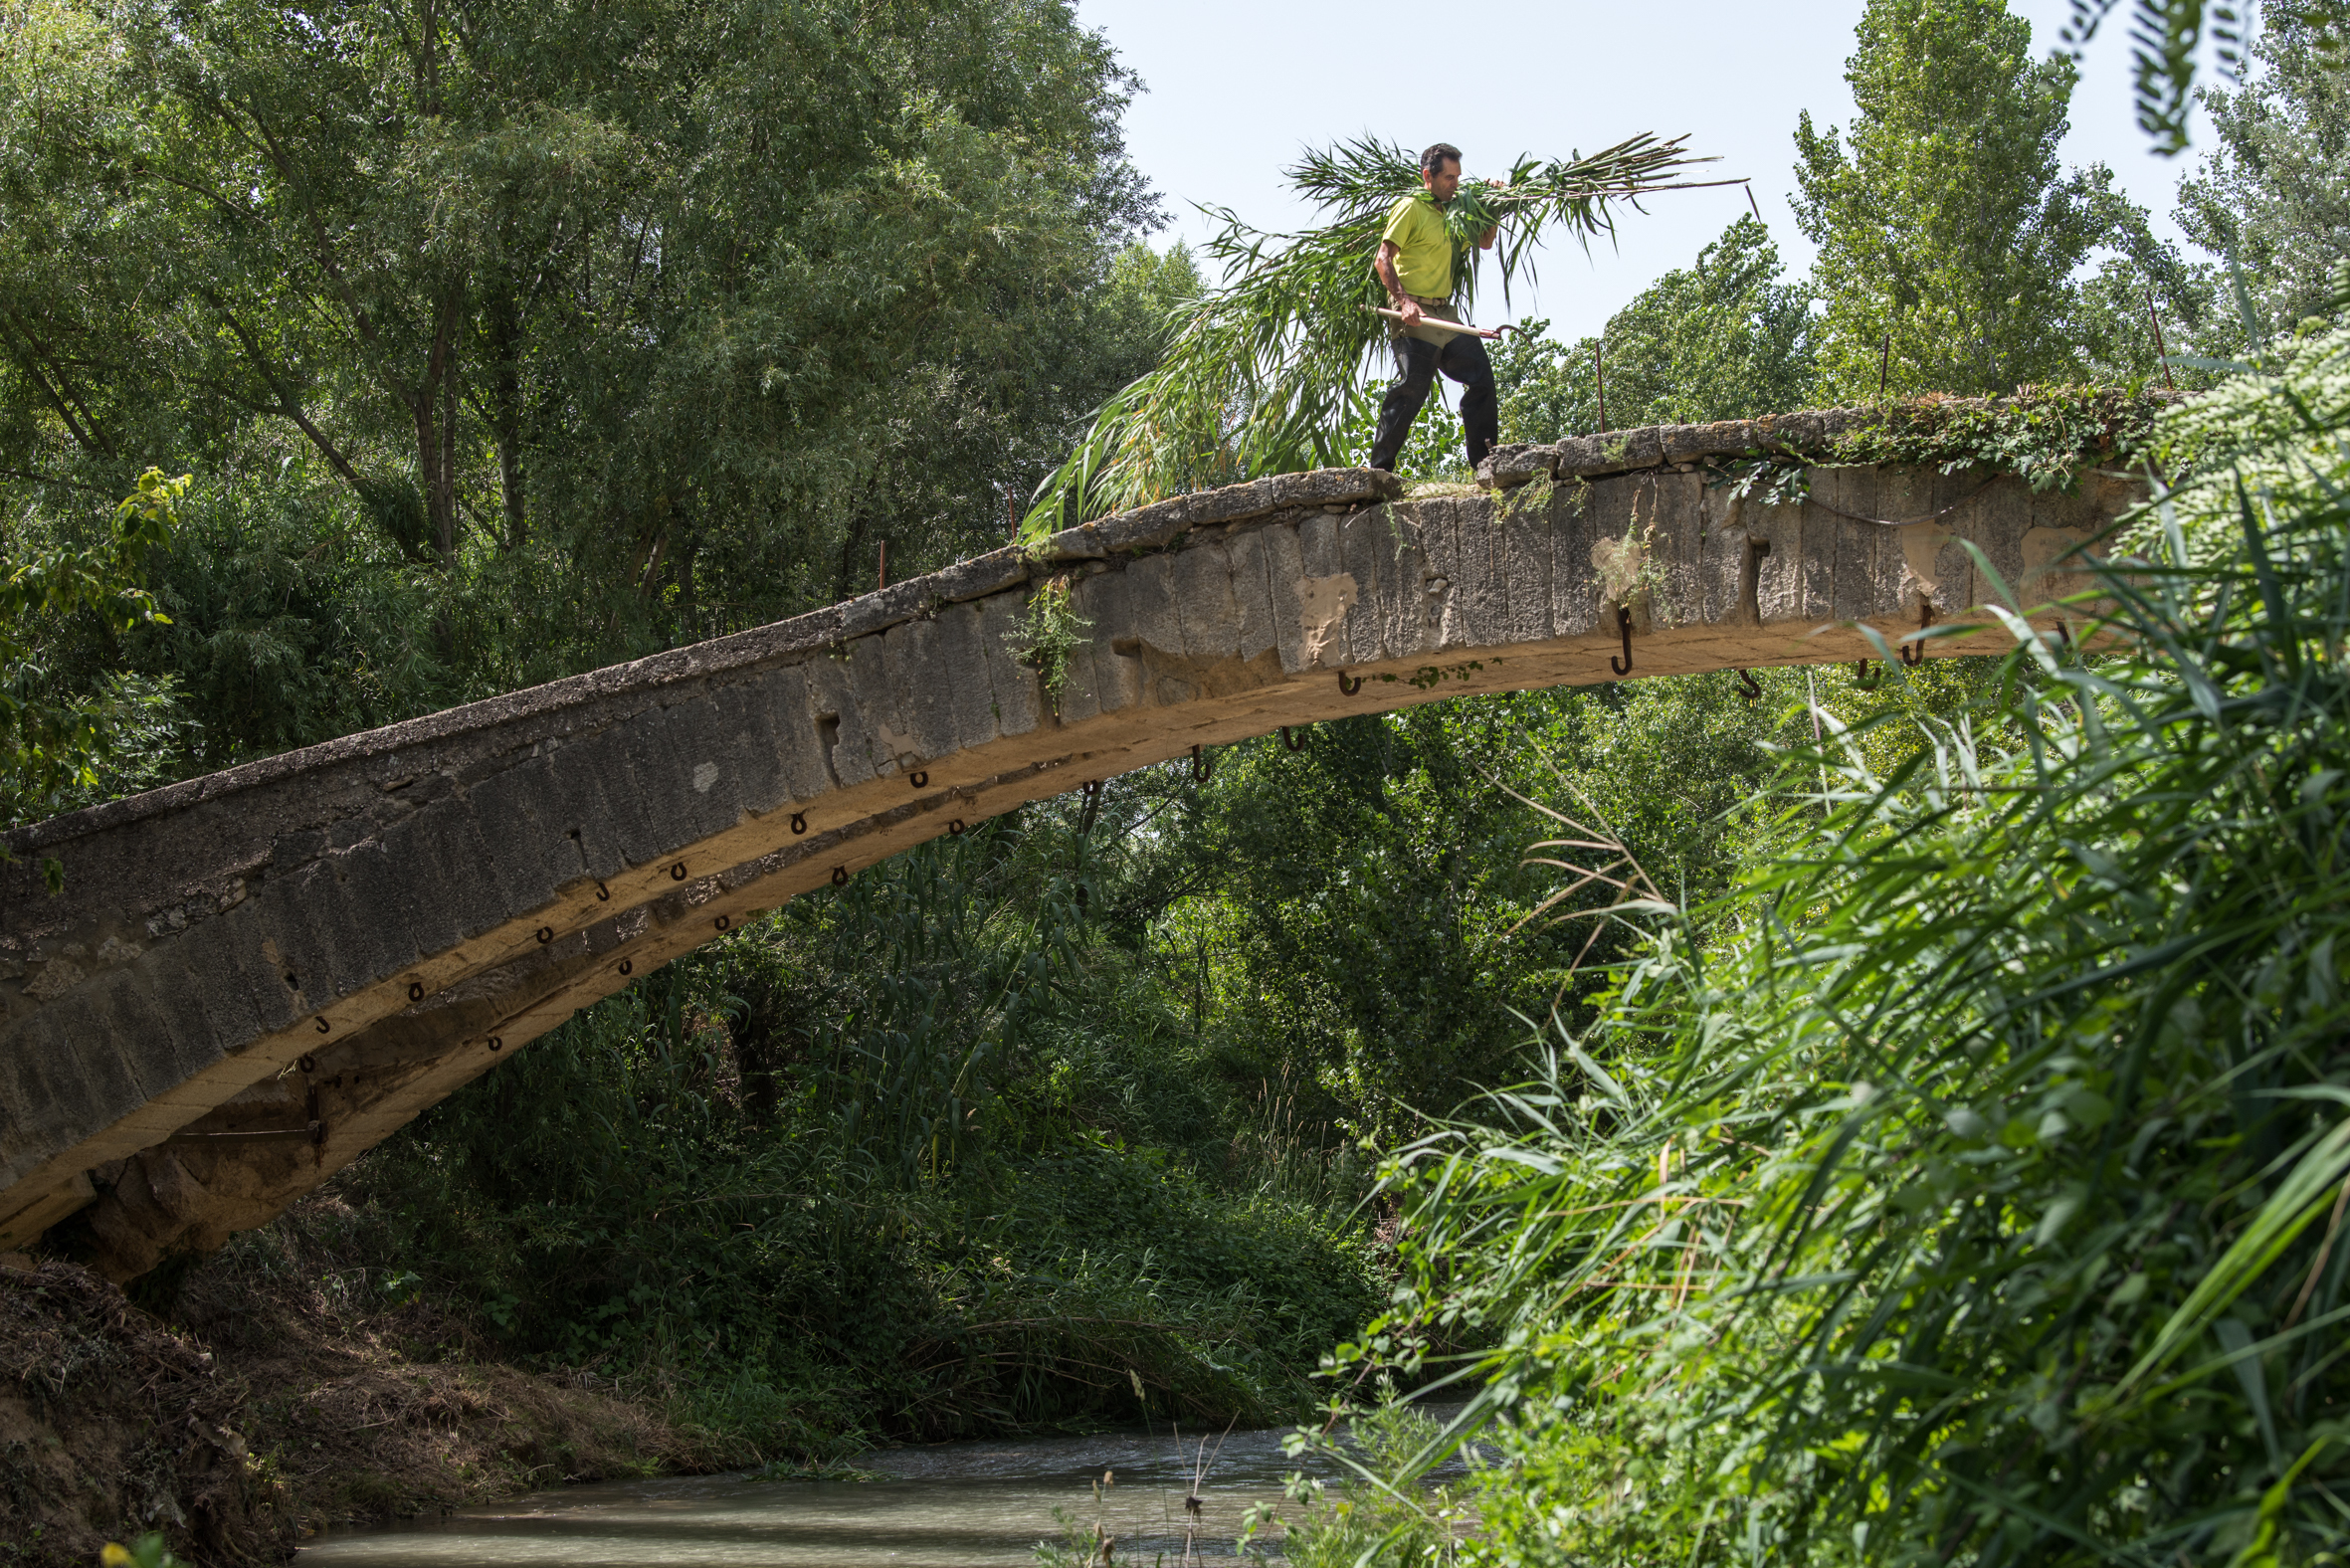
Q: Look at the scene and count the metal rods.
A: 5